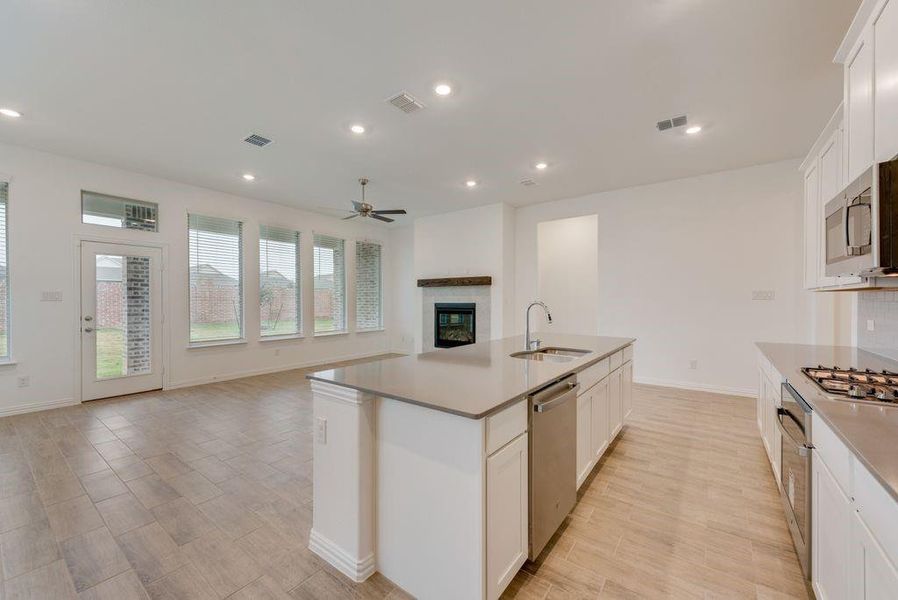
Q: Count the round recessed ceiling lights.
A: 7